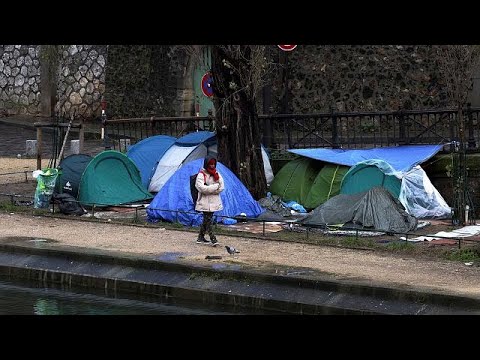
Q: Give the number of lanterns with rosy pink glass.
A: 0